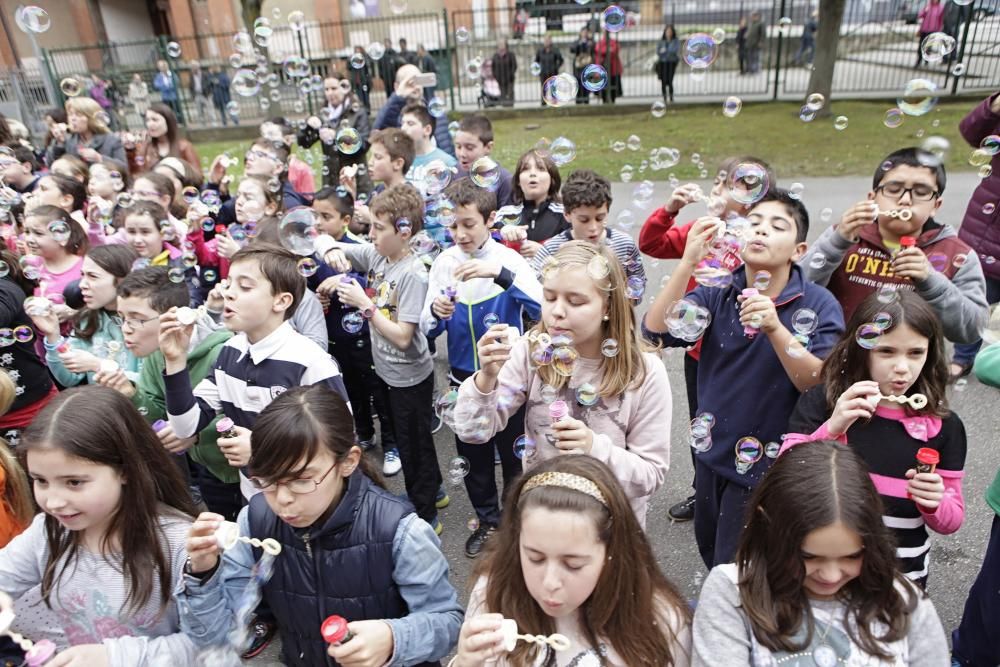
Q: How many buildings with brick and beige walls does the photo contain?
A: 1